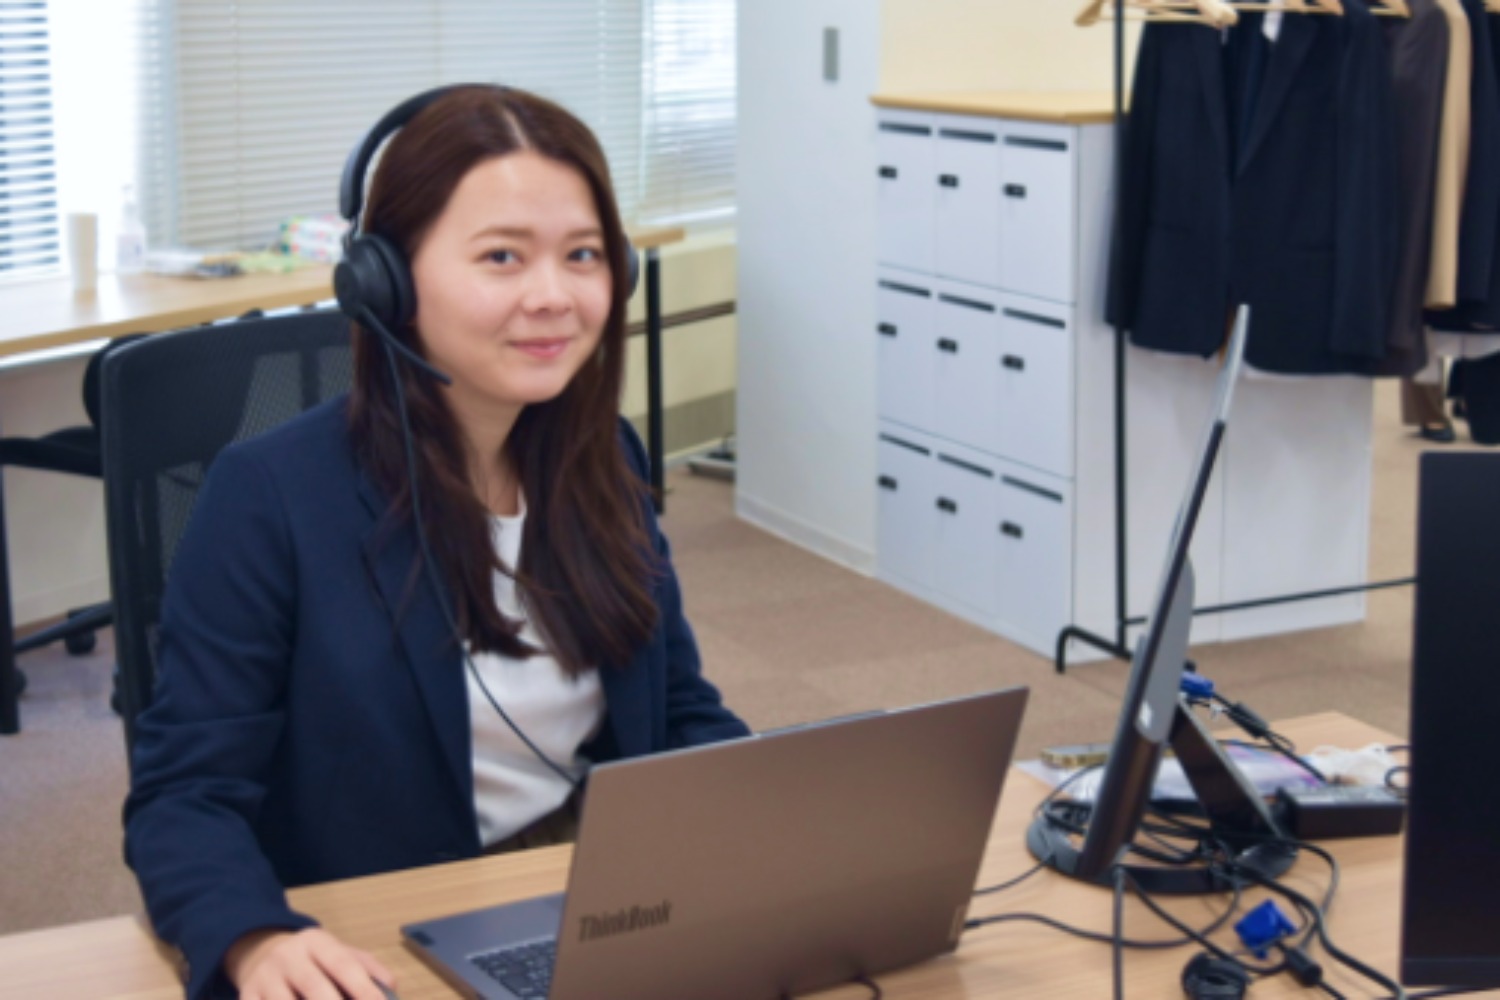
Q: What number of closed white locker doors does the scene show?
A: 9